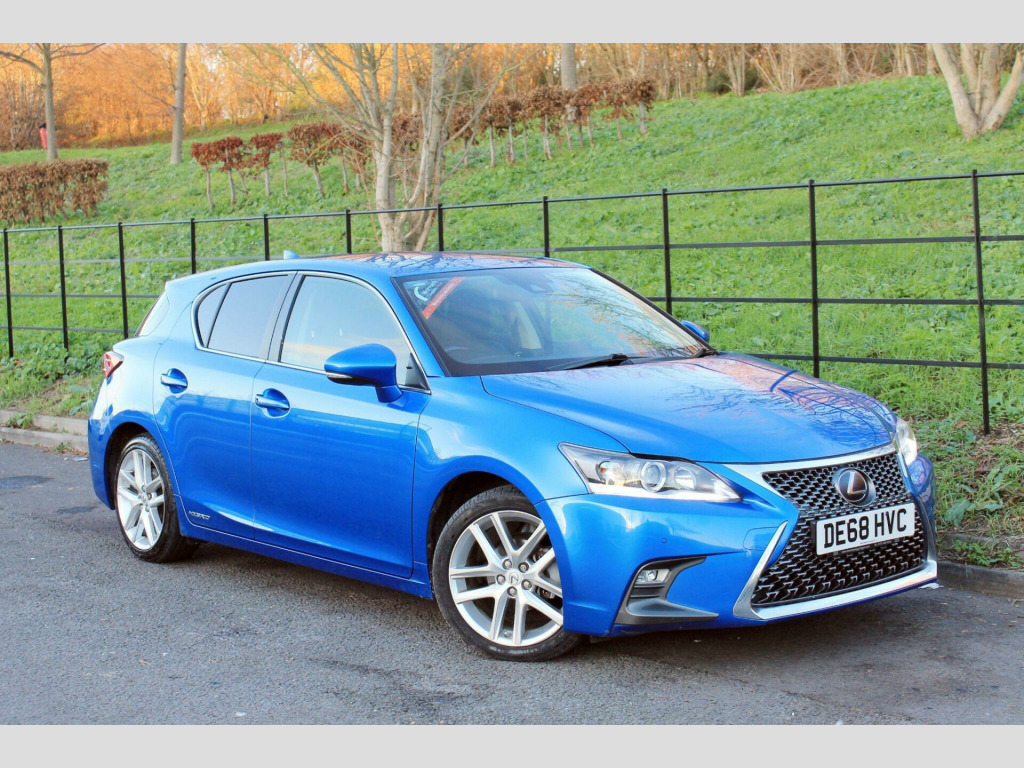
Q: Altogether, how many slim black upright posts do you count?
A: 11